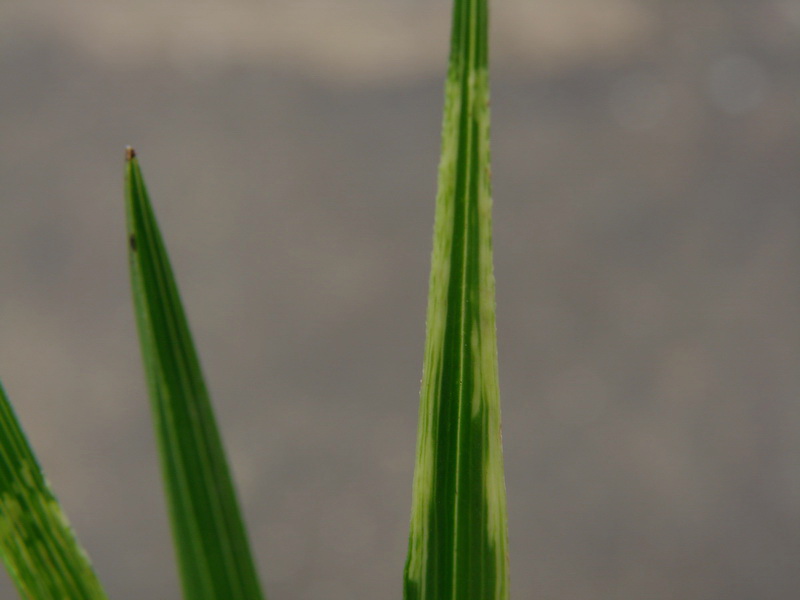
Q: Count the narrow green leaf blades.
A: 3